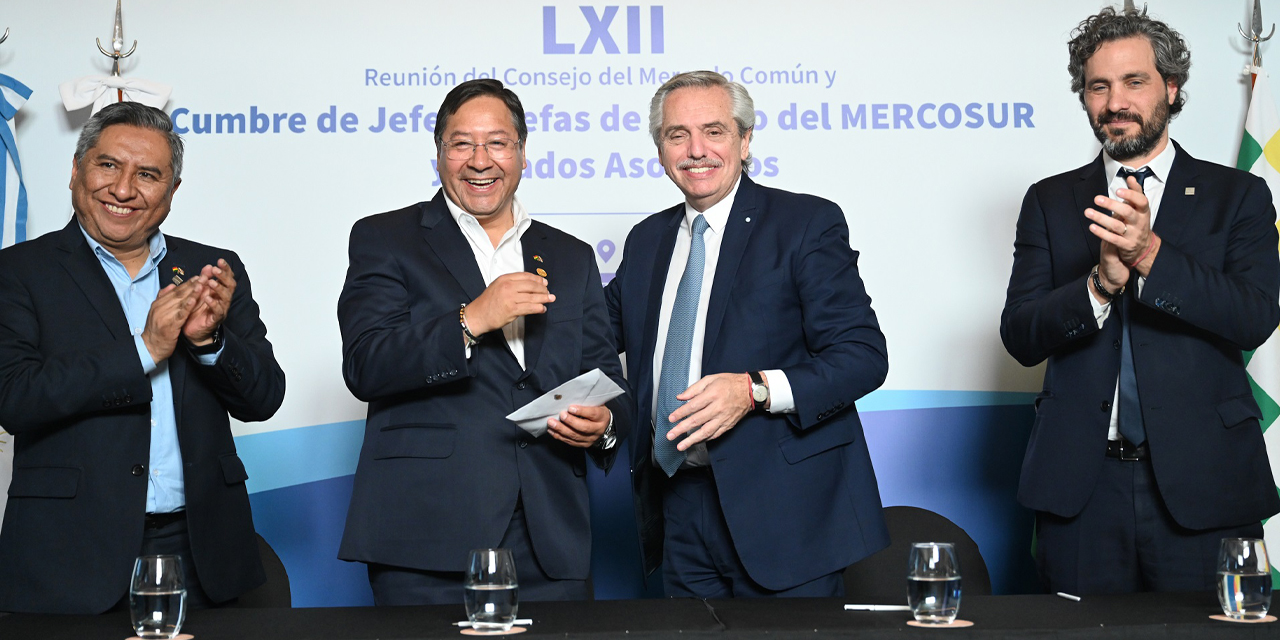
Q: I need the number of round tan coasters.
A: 4